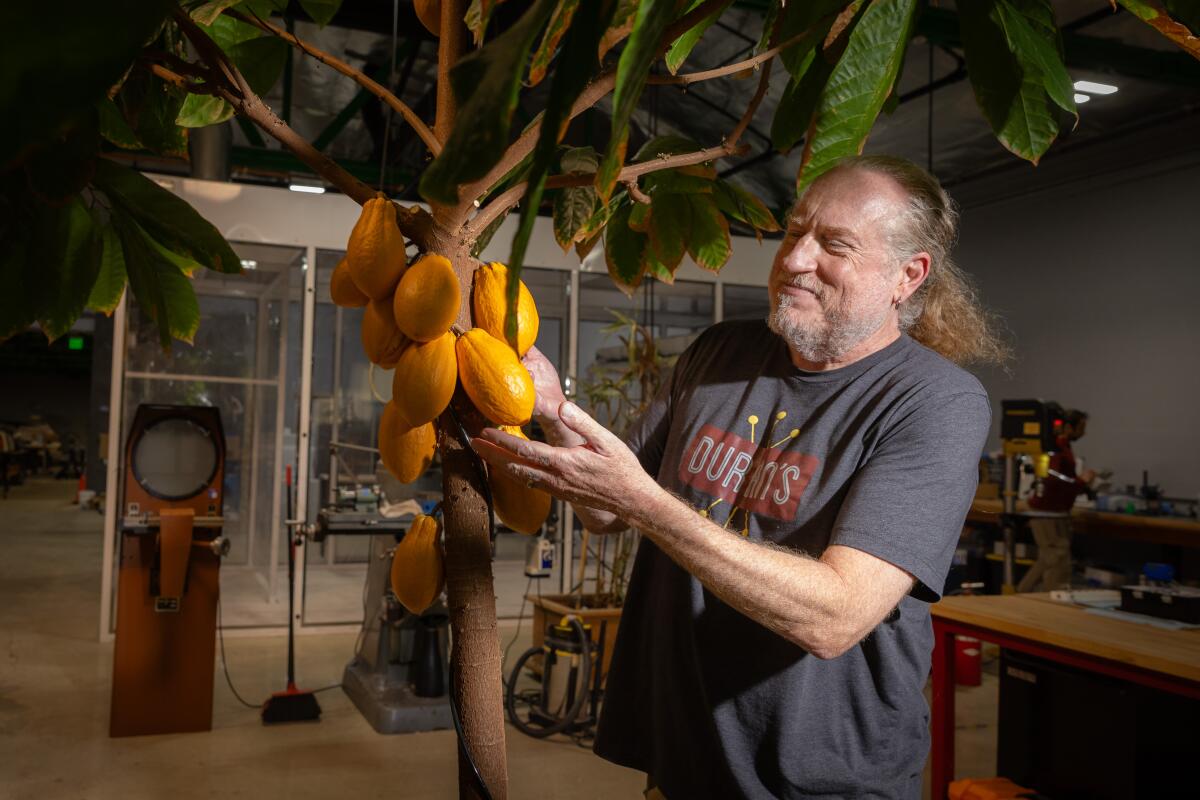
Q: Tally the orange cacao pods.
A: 11